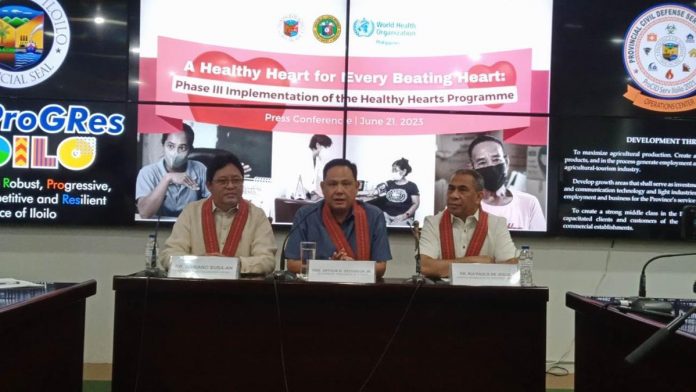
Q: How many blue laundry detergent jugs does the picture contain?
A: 0